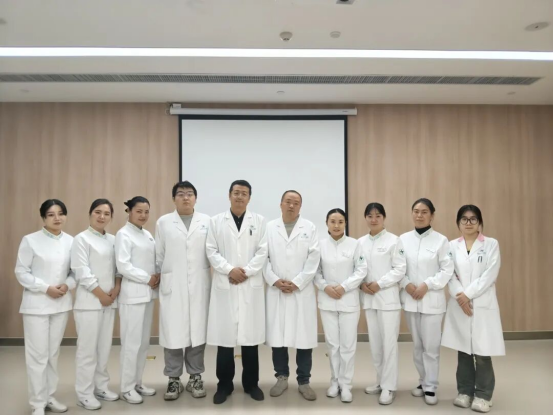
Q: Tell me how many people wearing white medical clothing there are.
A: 10